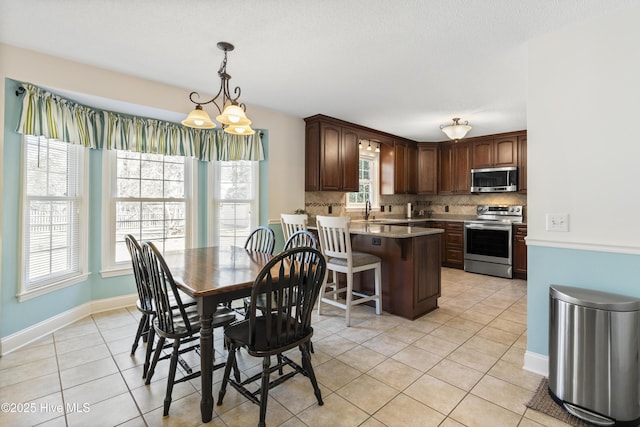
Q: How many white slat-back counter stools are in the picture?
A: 2